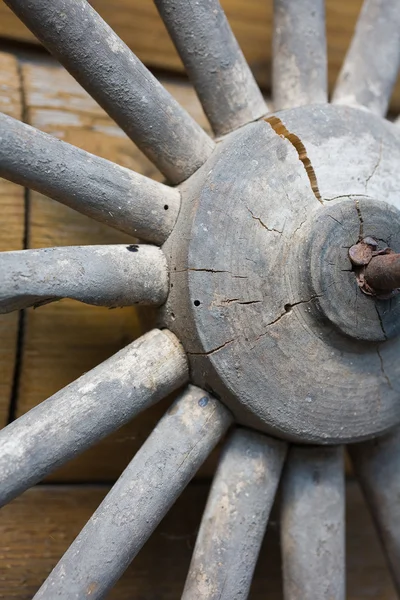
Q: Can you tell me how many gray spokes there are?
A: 11